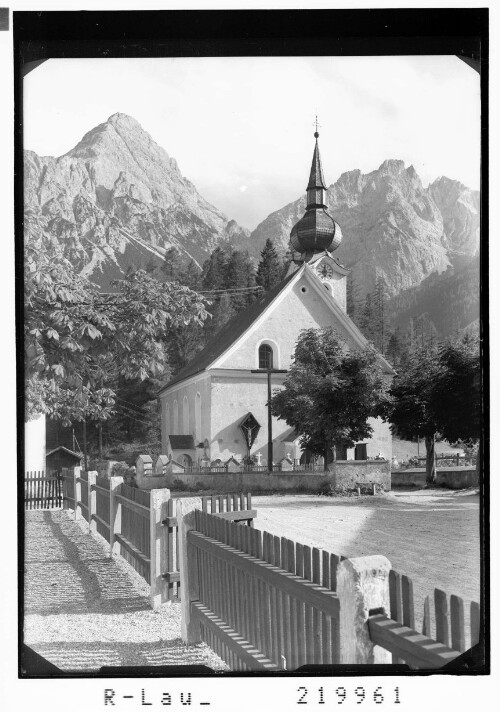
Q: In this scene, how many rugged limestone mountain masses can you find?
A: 2